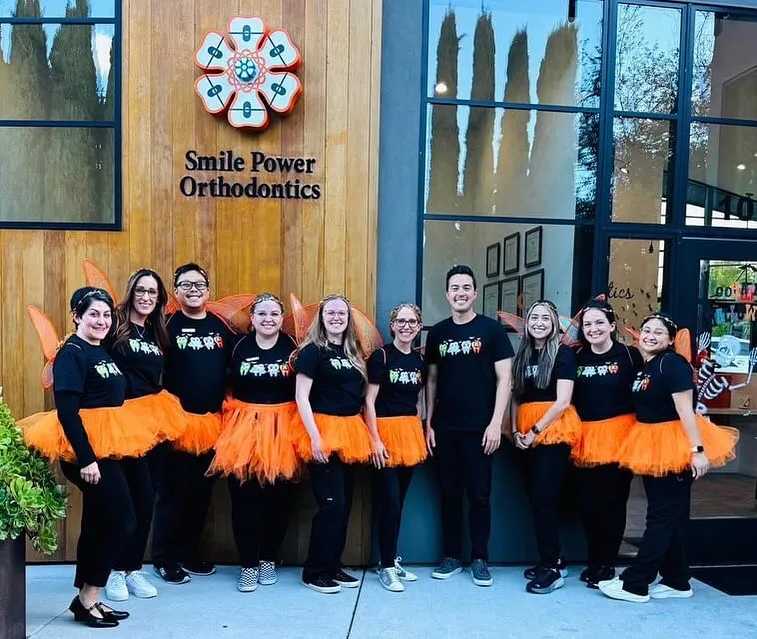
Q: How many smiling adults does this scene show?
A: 10